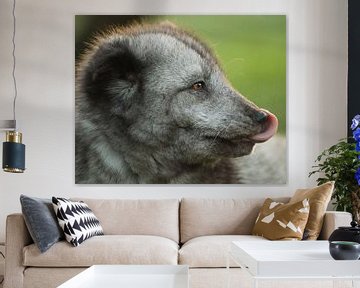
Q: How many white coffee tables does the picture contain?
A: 2